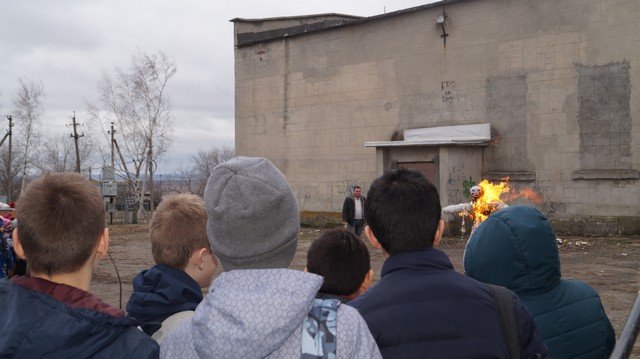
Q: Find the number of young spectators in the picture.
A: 6